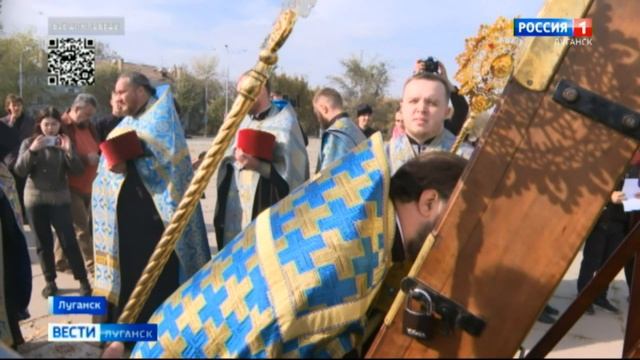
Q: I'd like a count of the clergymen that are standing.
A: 4